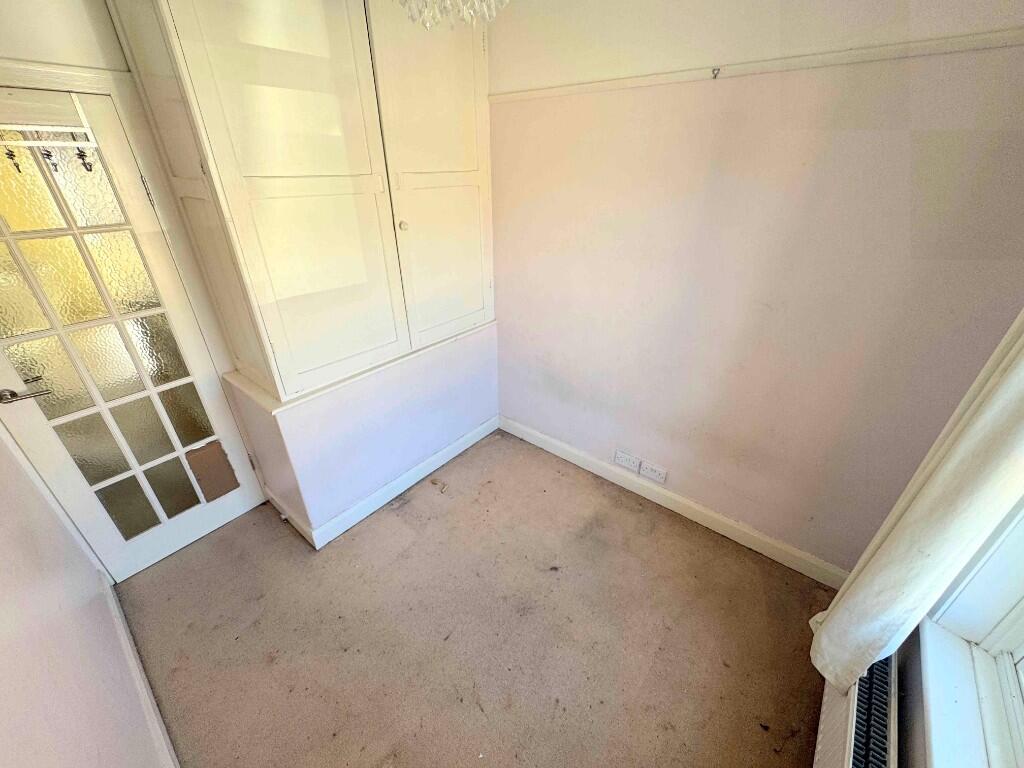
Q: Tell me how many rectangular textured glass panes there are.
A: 13